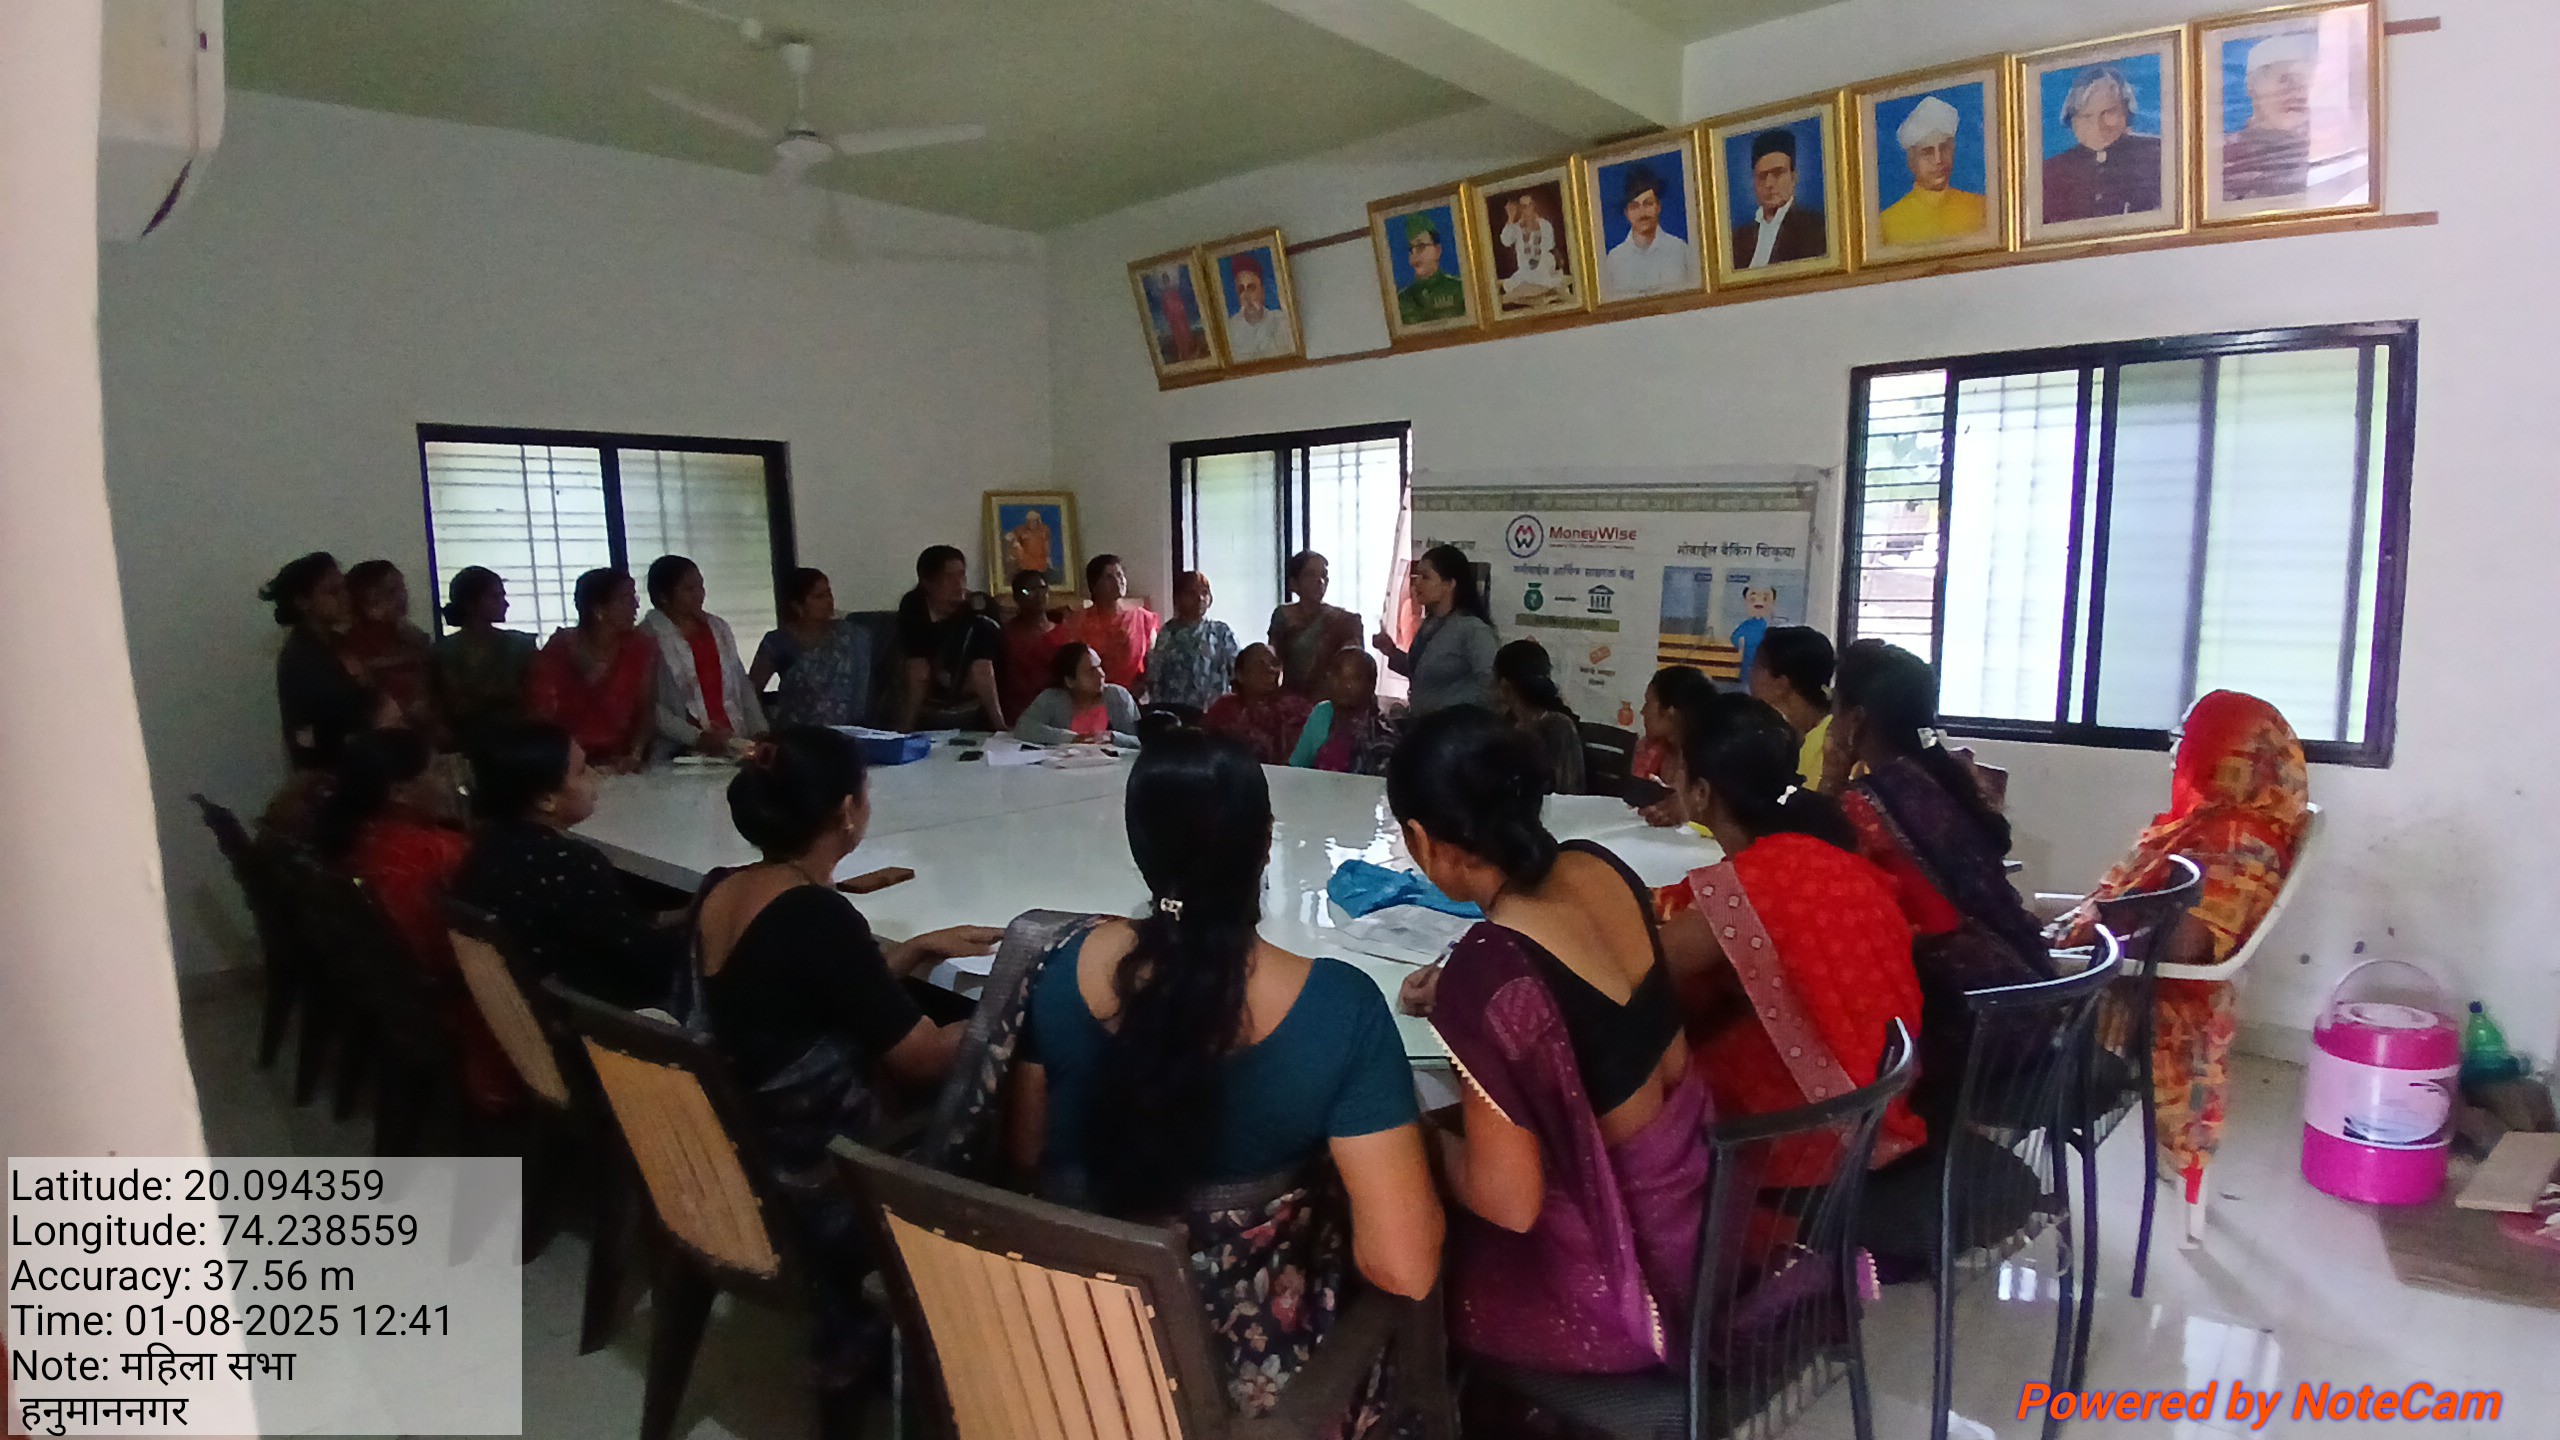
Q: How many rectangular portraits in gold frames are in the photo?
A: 10